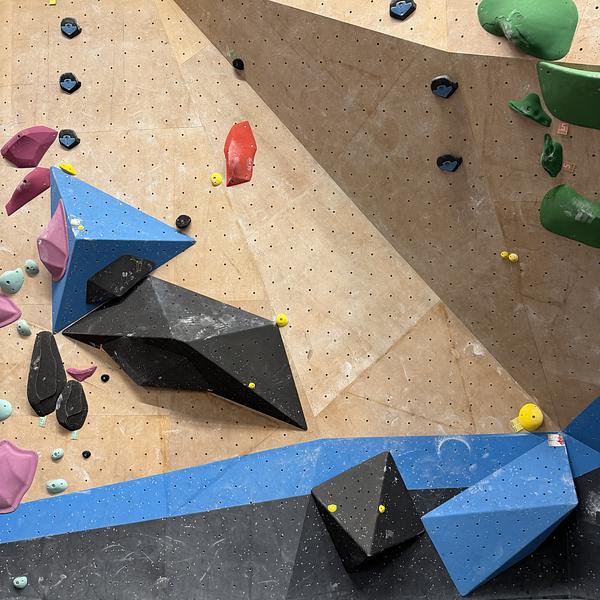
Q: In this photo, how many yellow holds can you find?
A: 11